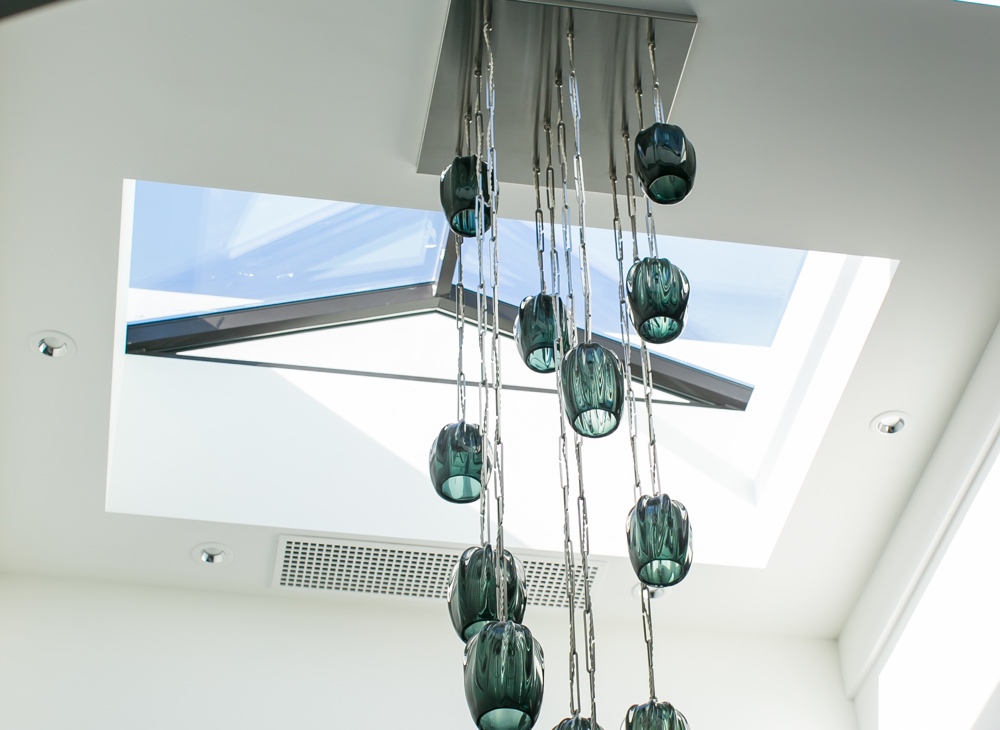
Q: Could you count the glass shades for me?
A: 11